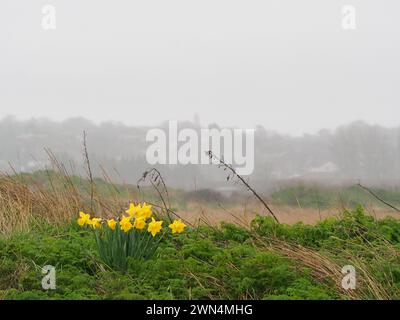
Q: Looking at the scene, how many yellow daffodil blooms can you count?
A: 9